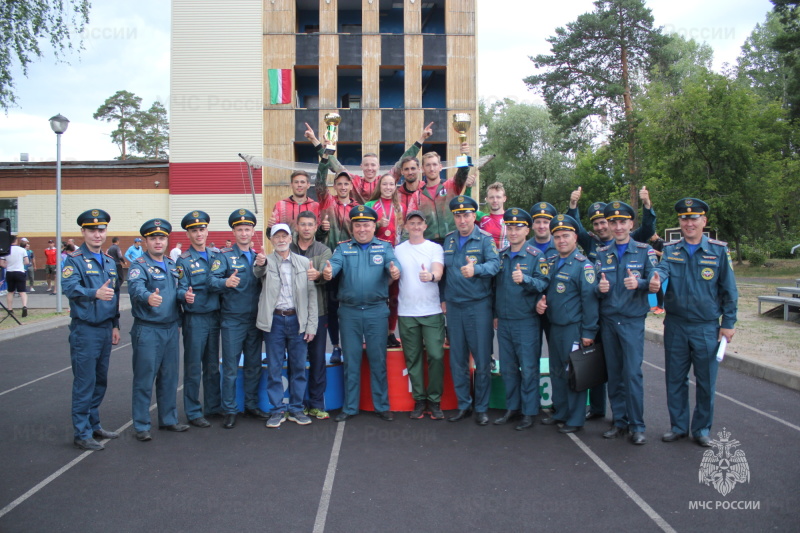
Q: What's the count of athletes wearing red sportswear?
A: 7